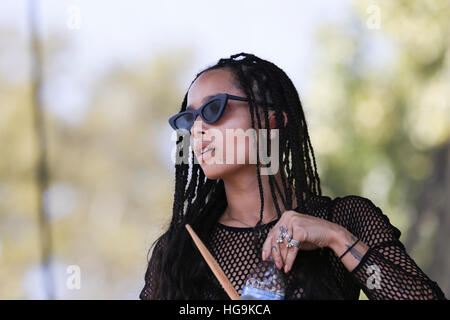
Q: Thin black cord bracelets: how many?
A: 1